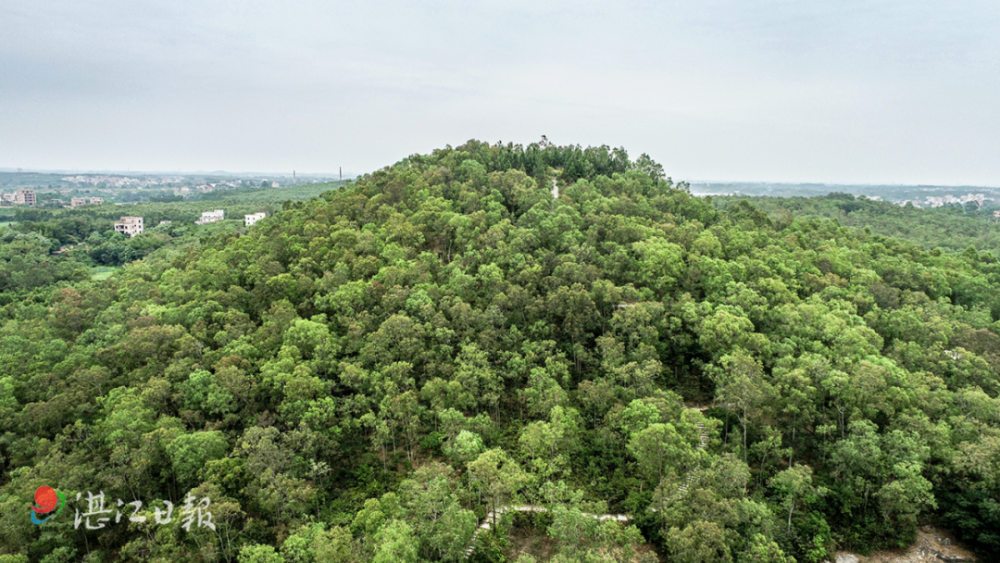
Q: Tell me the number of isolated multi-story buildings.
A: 3